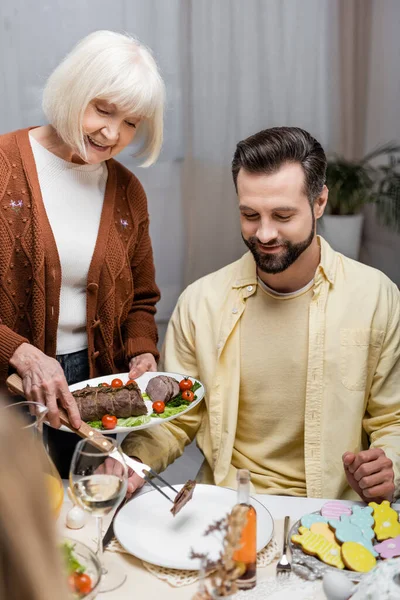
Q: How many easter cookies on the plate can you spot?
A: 9